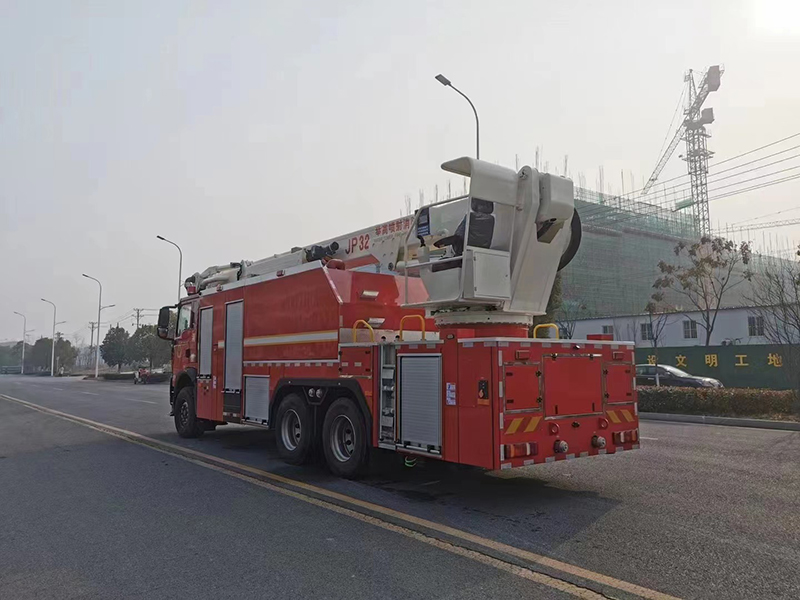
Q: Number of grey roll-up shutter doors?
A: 4